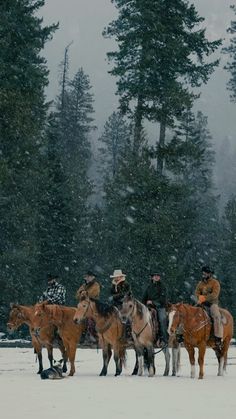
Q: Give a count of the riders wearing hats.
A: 5